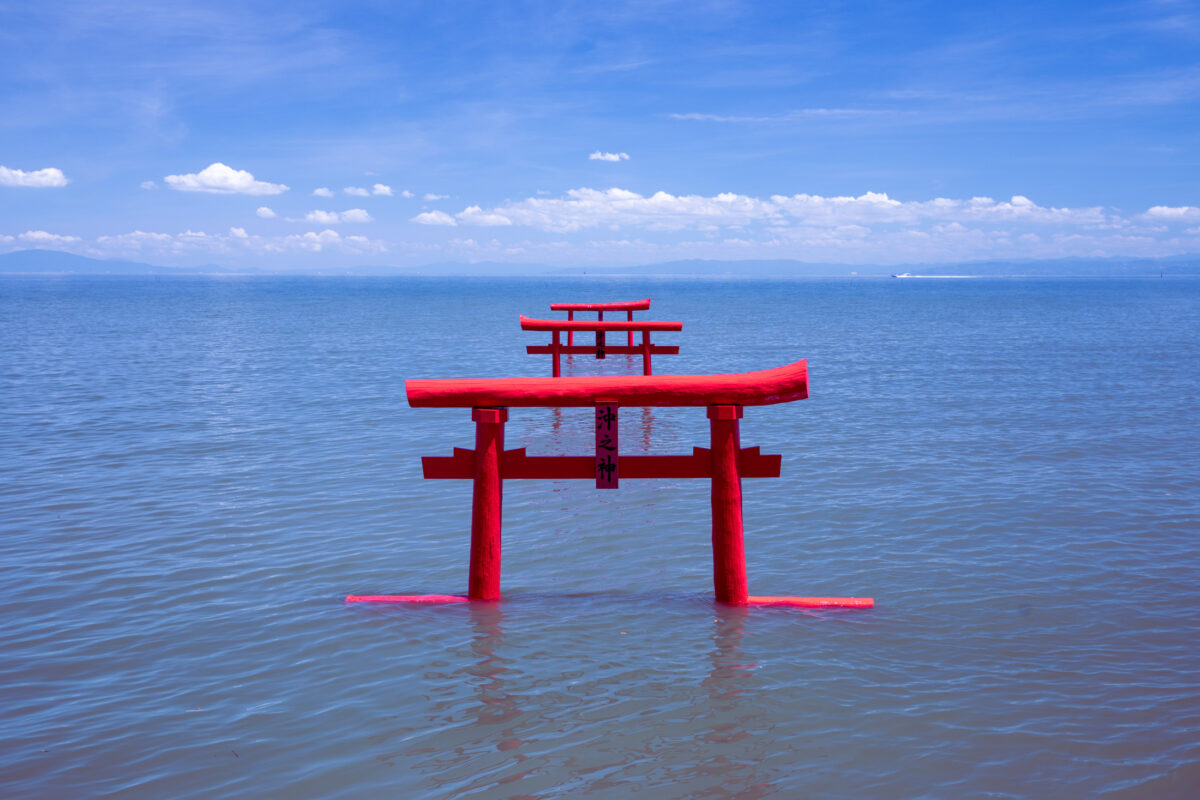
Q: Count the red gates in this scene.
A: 3